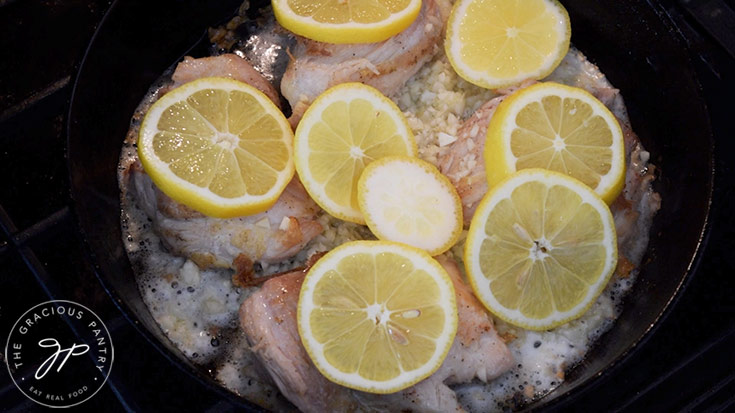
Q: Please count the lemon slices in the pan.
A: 8